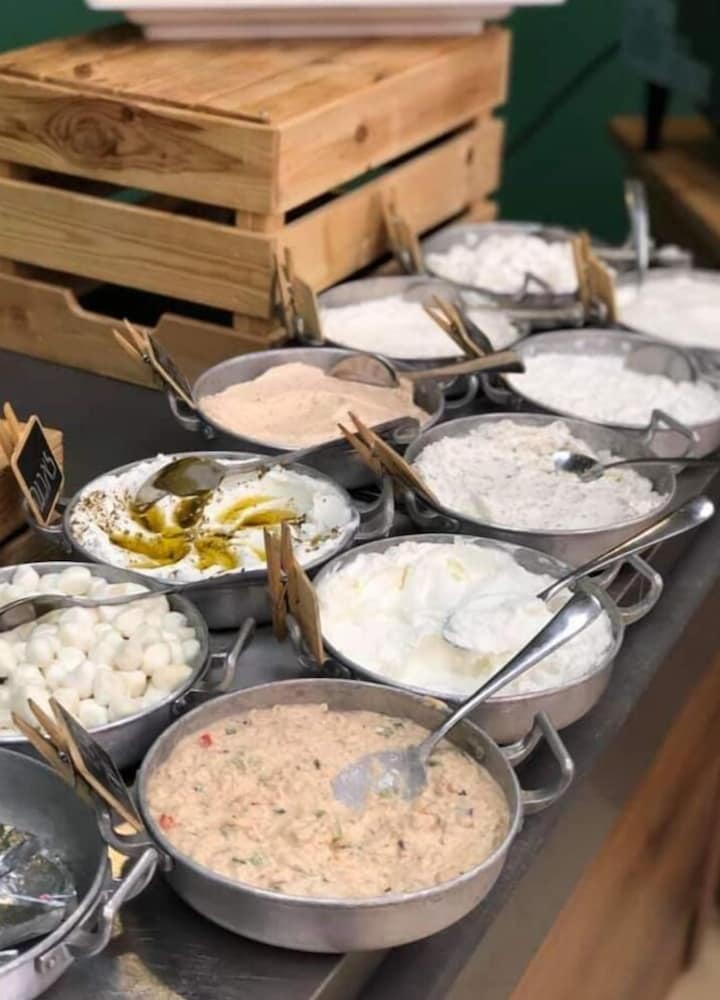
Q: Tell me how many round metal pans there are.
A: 11